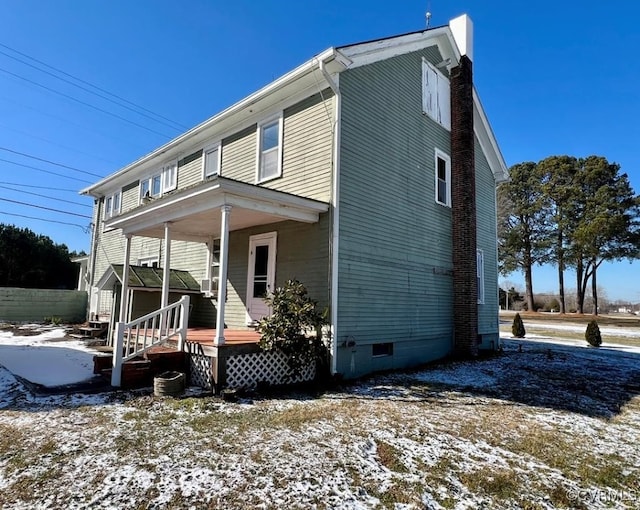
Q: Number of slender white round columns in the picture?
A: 3